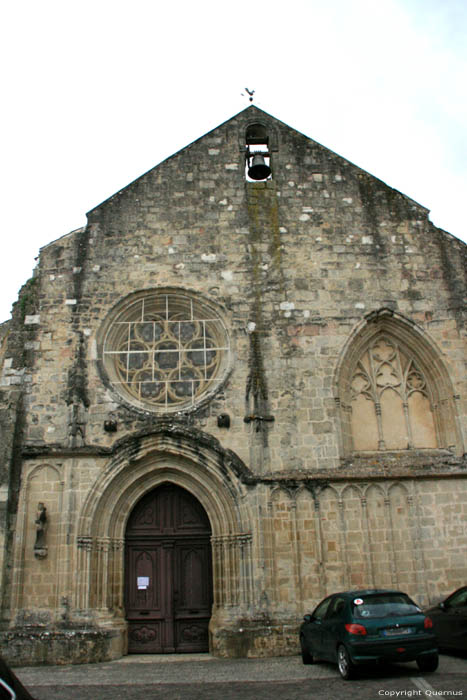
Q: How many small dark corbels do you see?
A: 2